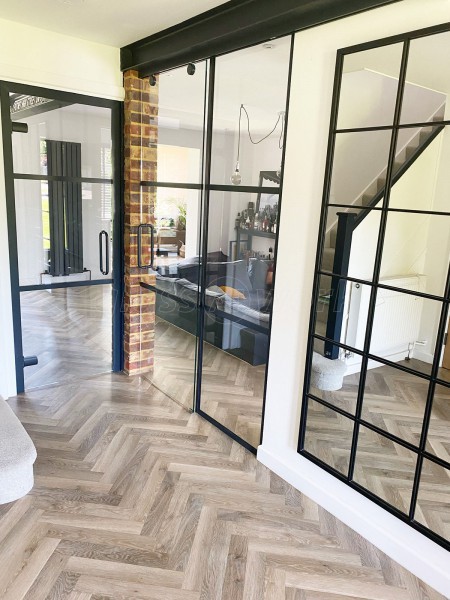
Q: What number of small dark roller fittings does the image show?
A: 2